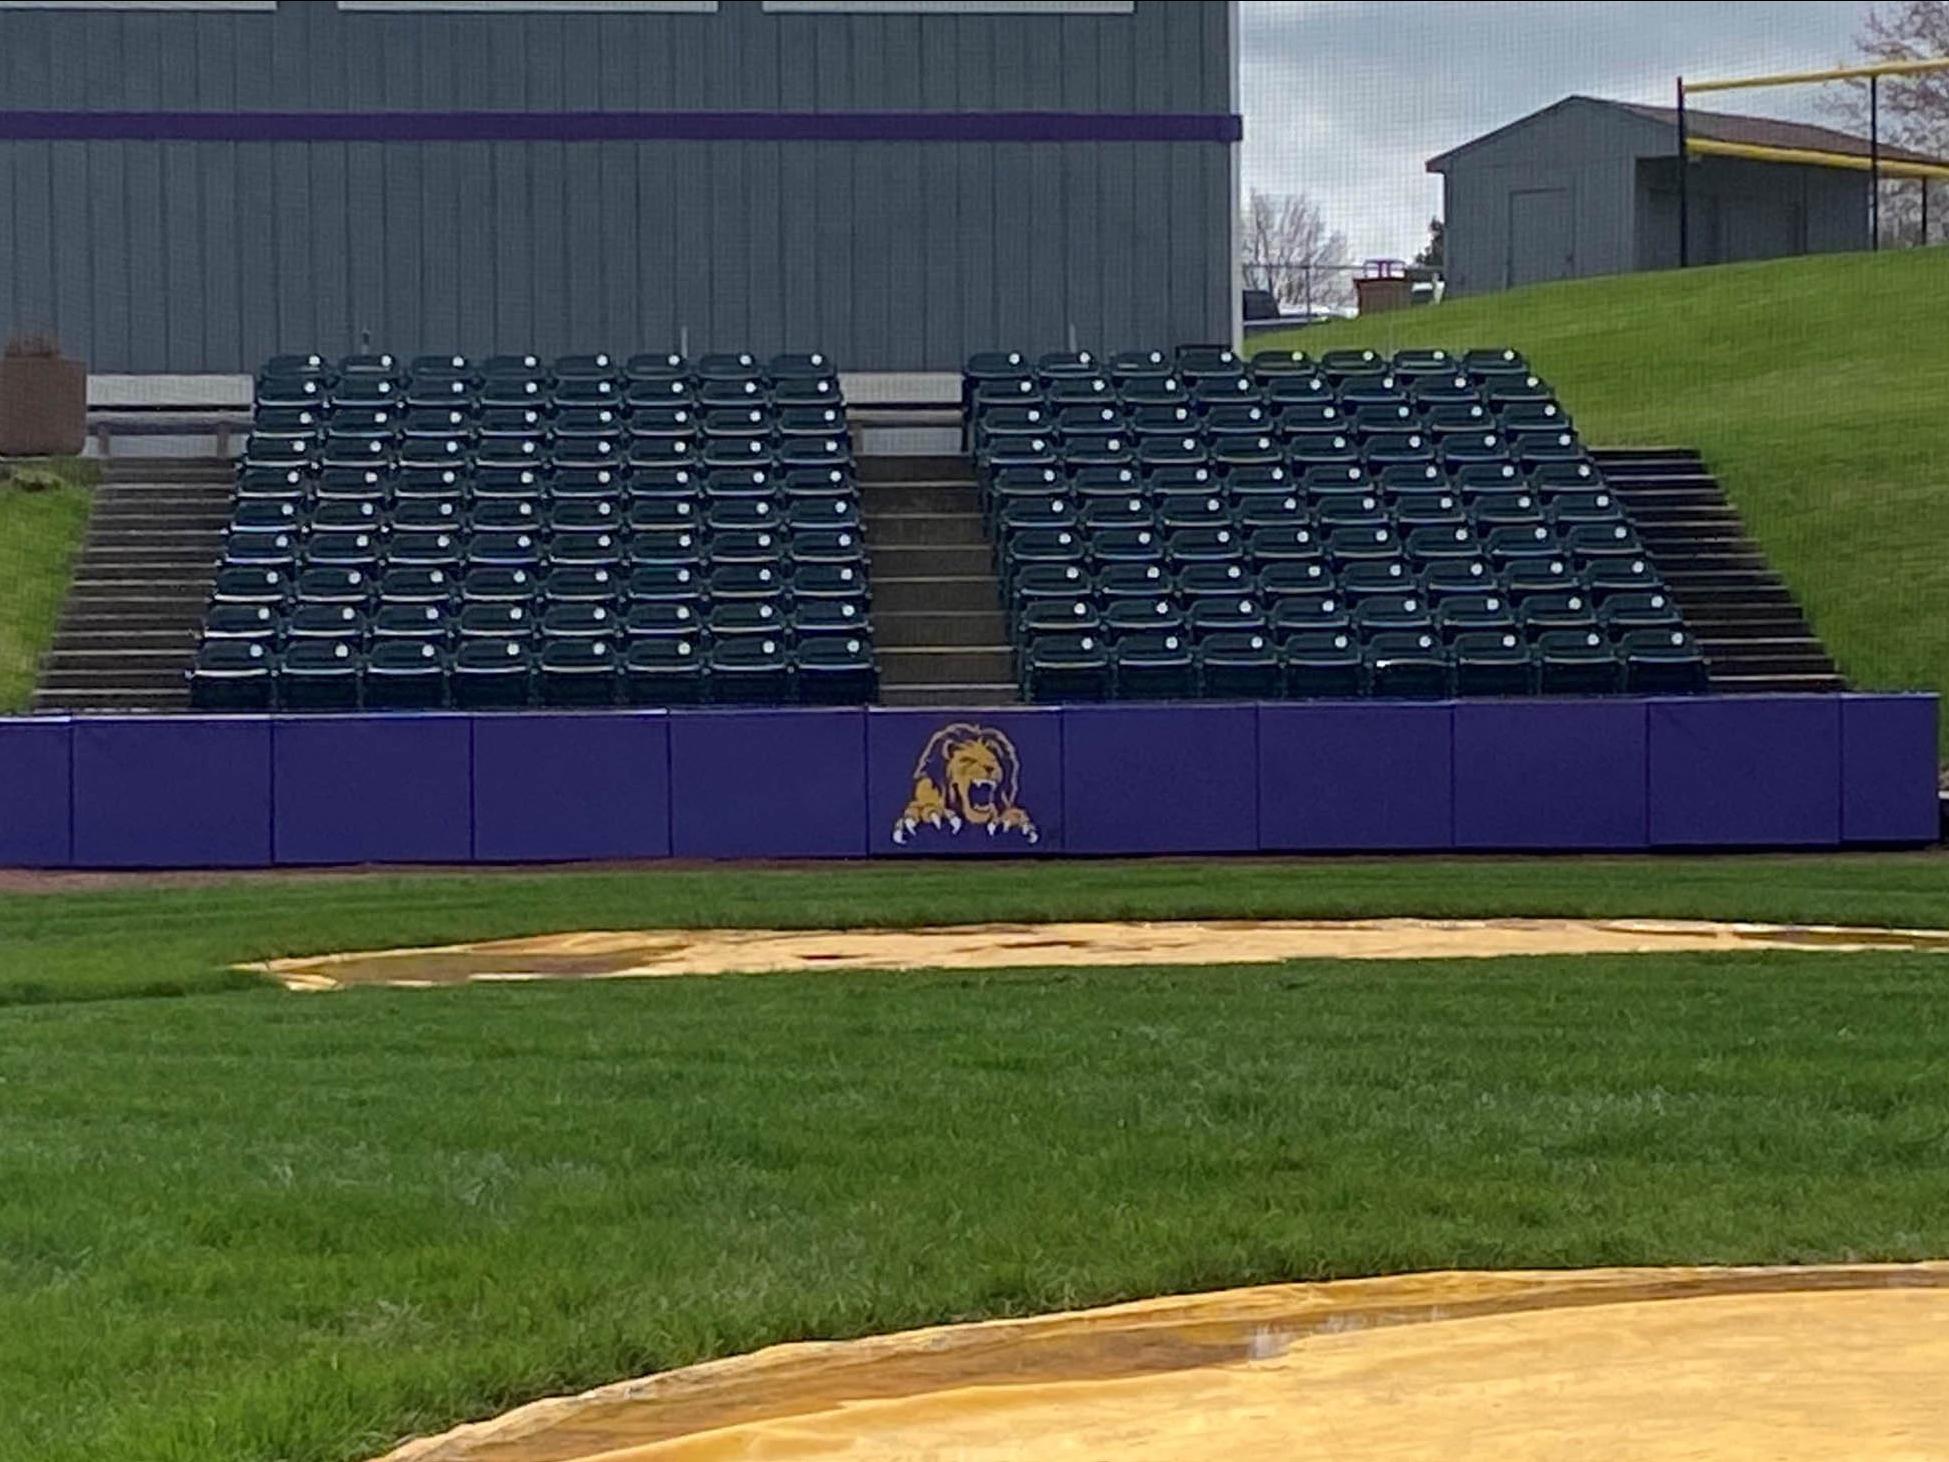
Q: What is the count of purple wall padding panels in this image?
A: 11